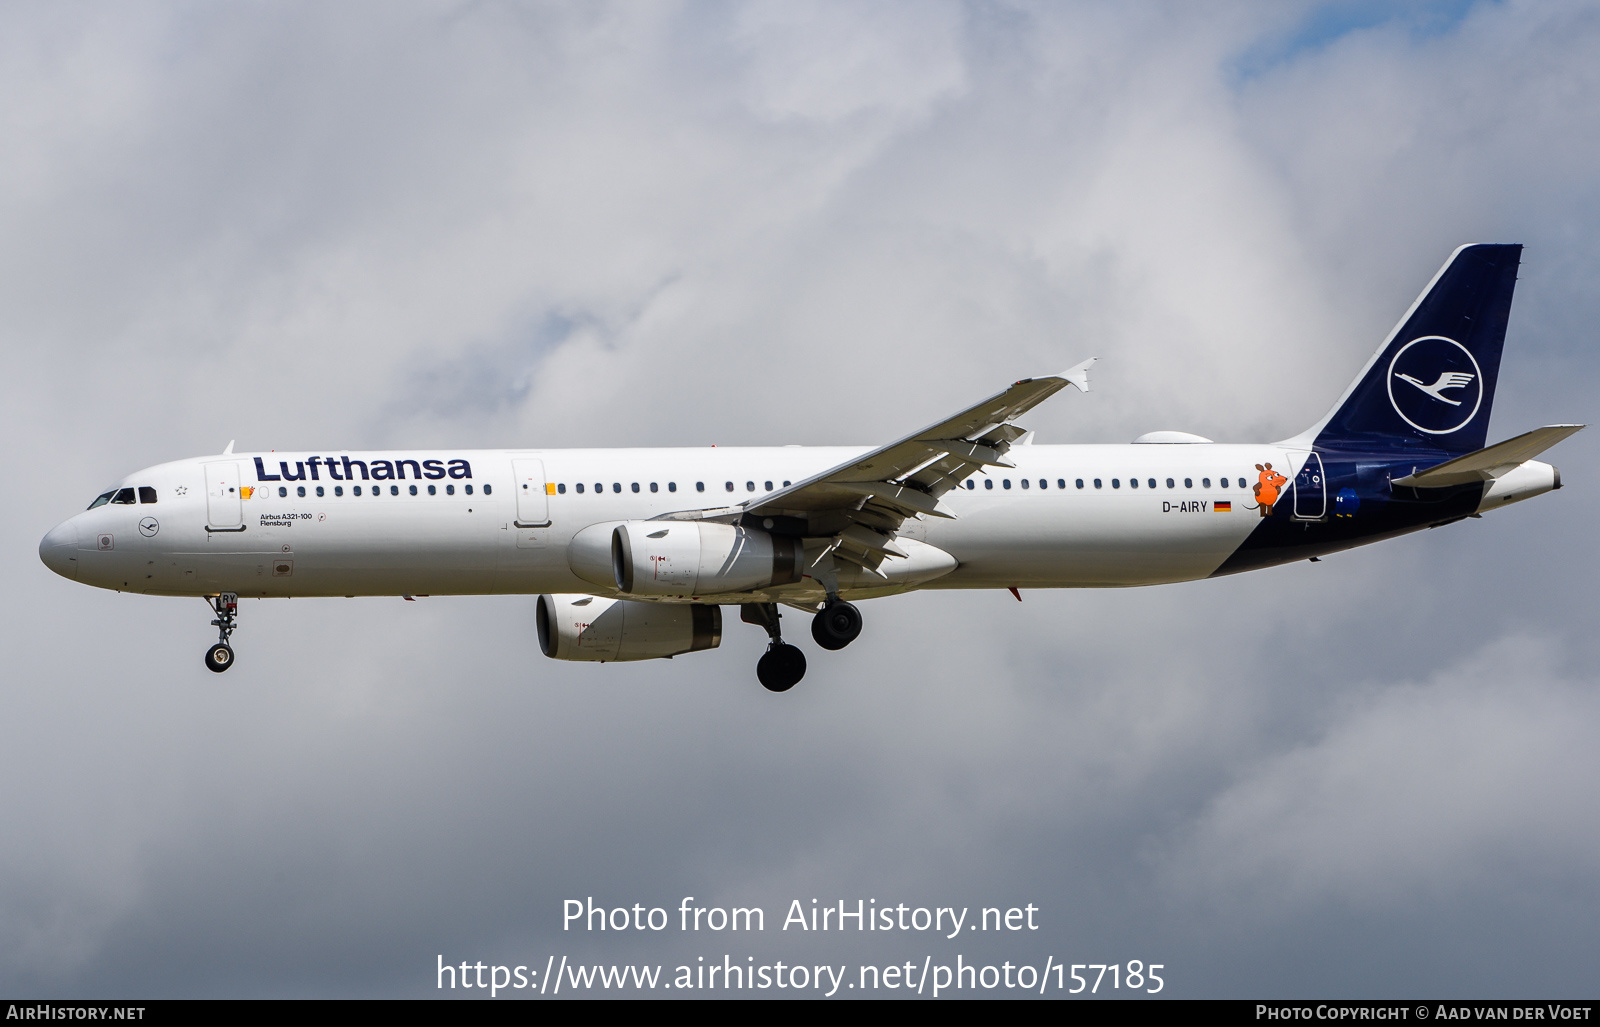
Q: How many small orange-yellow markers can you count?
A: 2